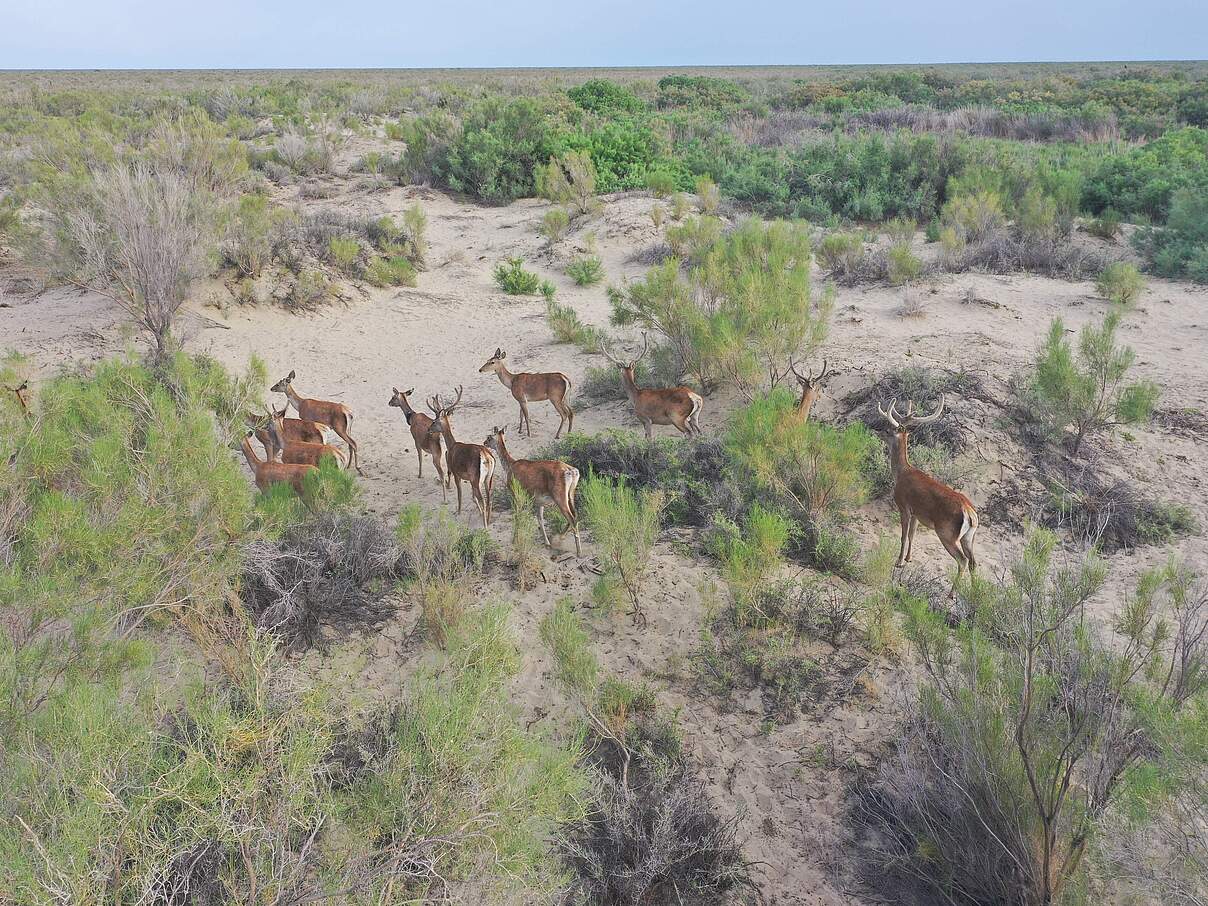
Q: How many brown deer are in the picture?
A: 12